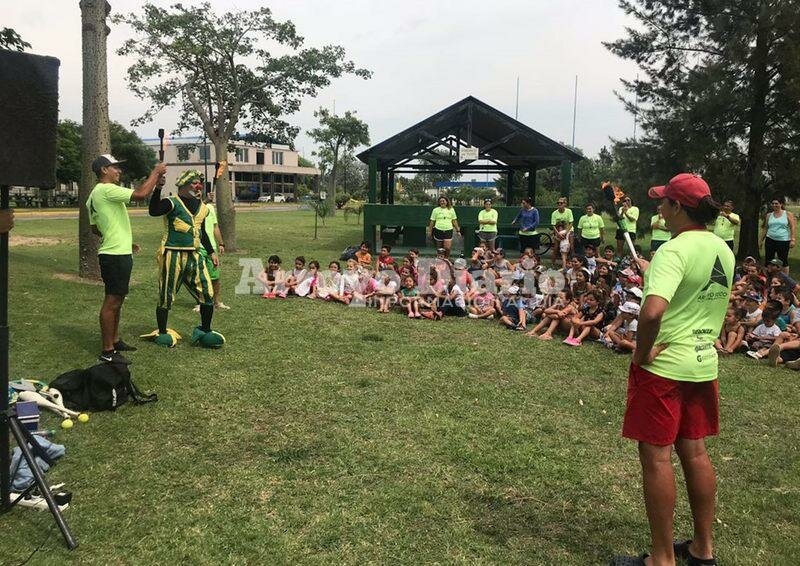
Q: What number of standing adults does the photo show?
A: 13